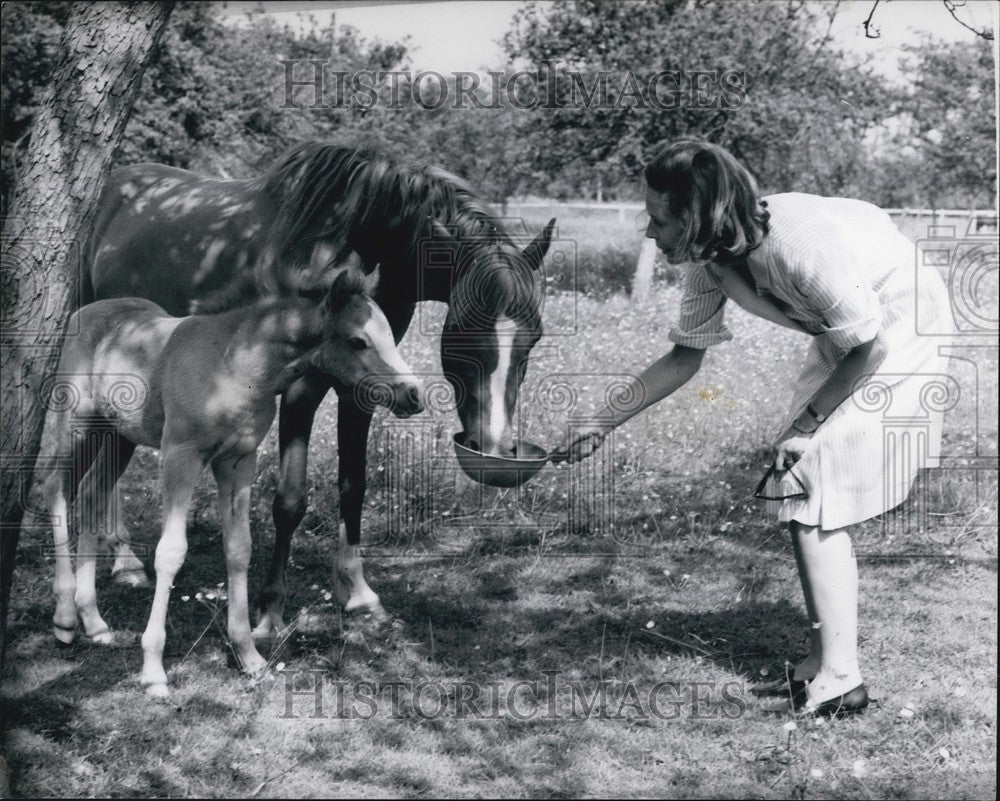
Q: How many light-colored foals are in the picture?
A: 1